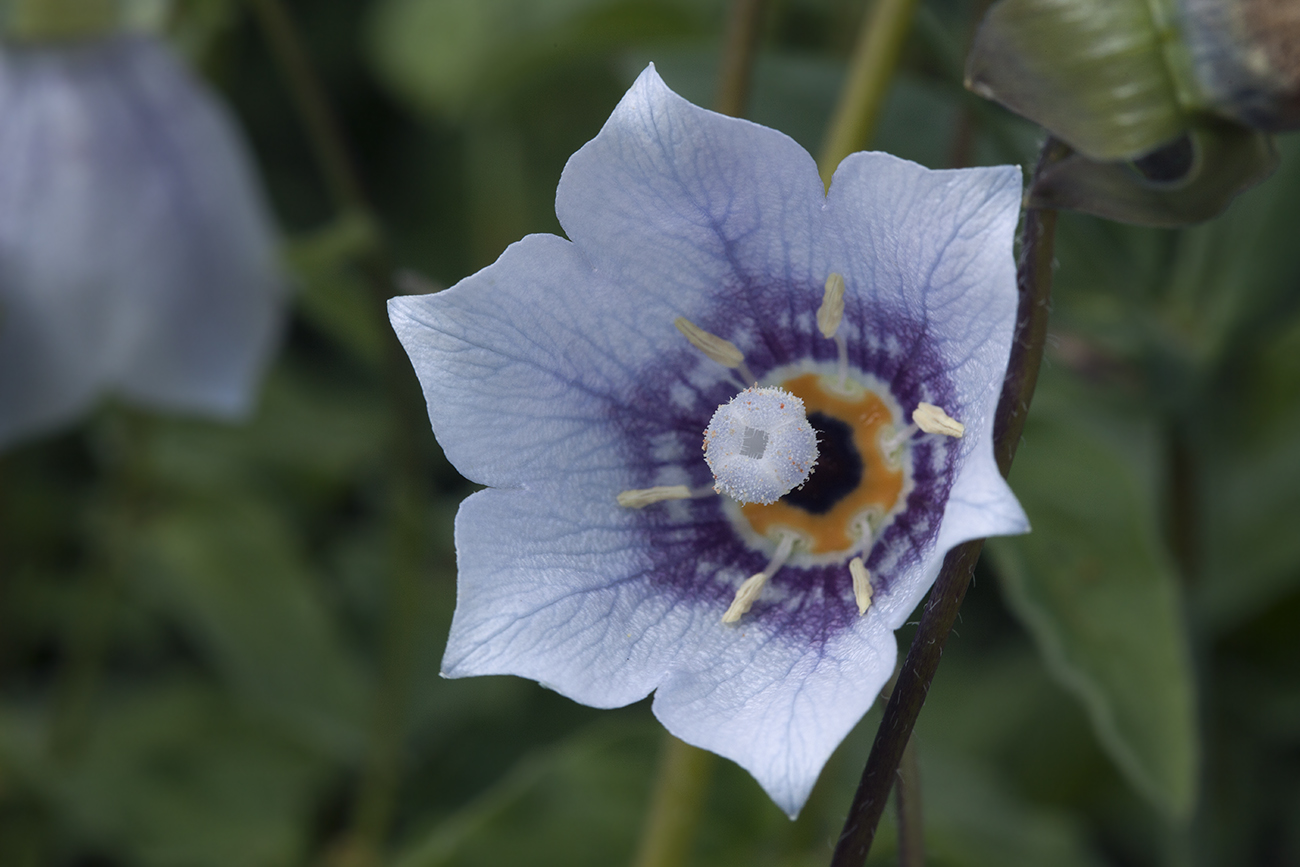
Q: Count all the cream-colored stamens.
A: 6